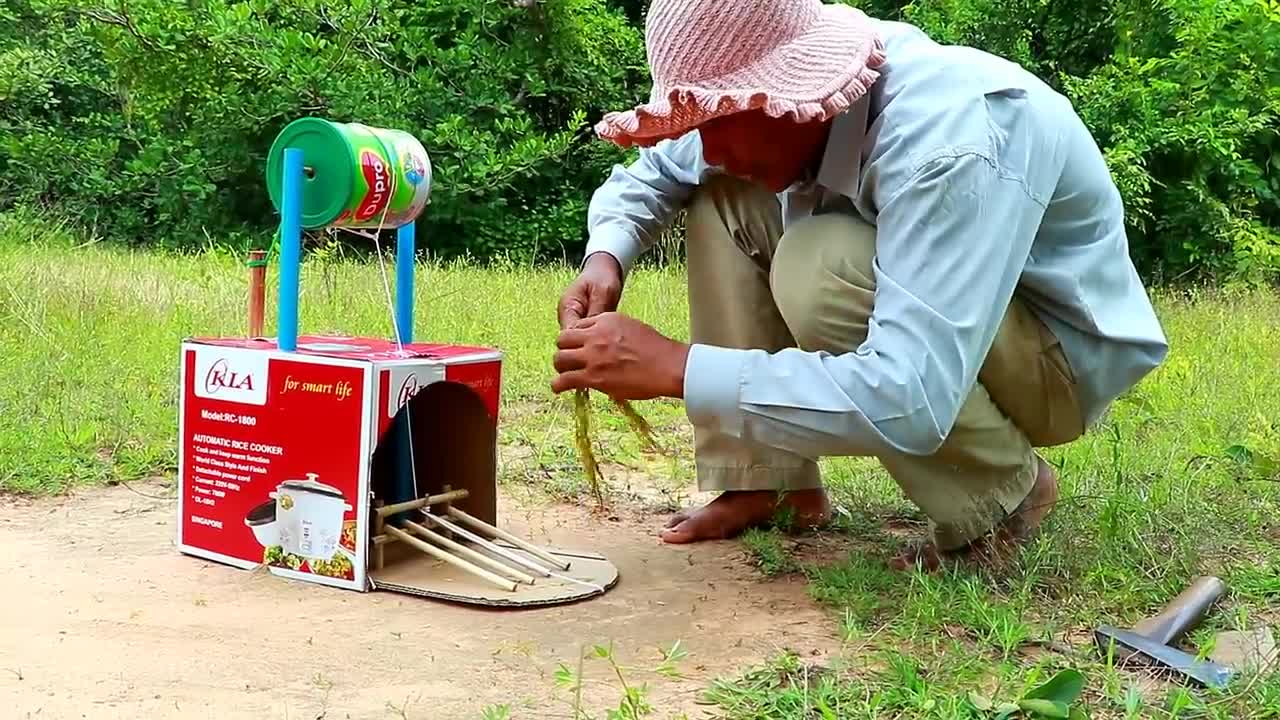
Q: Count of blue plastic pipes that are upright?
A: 2